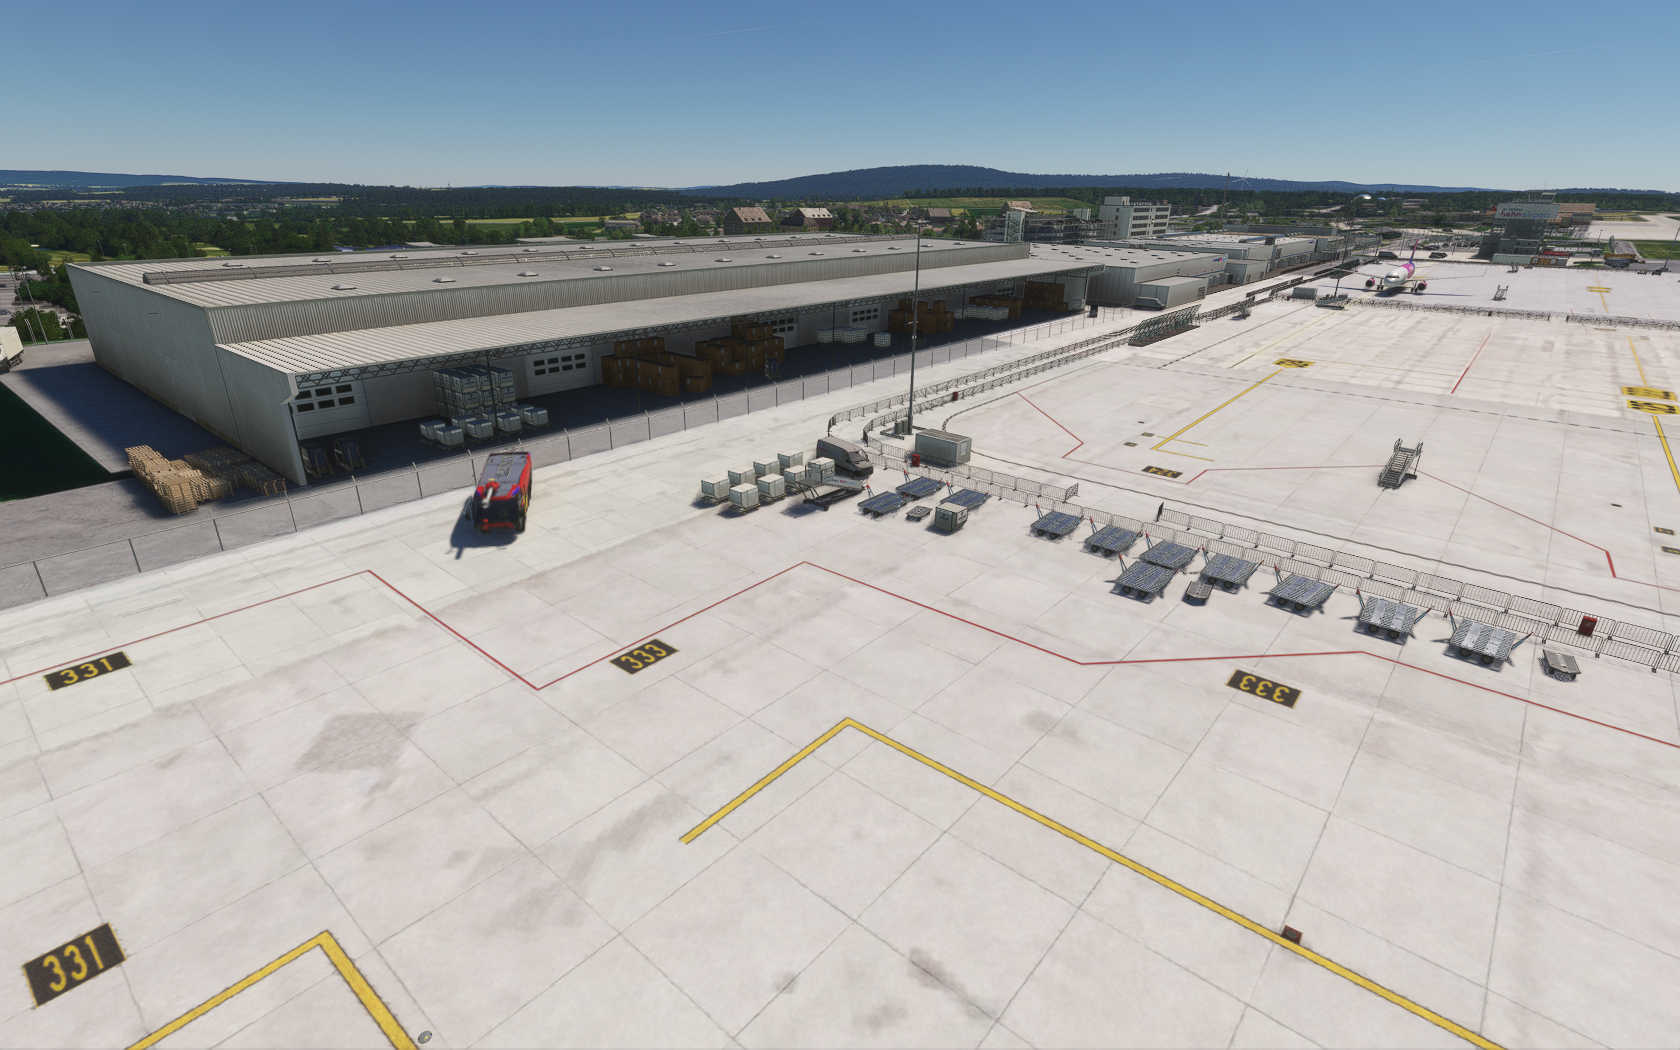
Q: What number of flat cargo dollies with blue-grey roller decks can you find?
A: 11